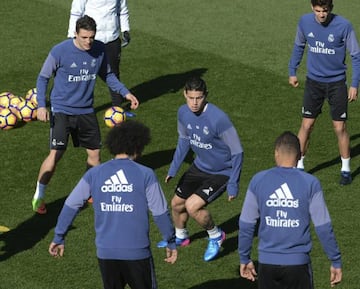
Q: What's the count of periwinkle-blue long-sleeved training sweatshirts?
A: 5